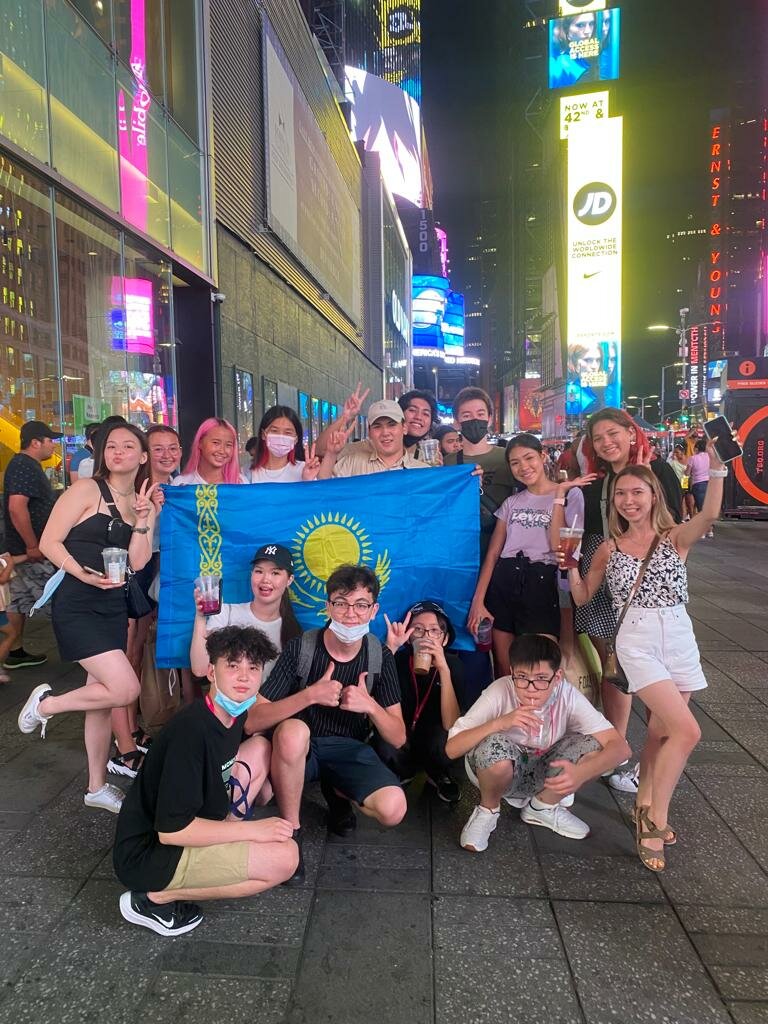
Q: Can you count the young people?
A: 15